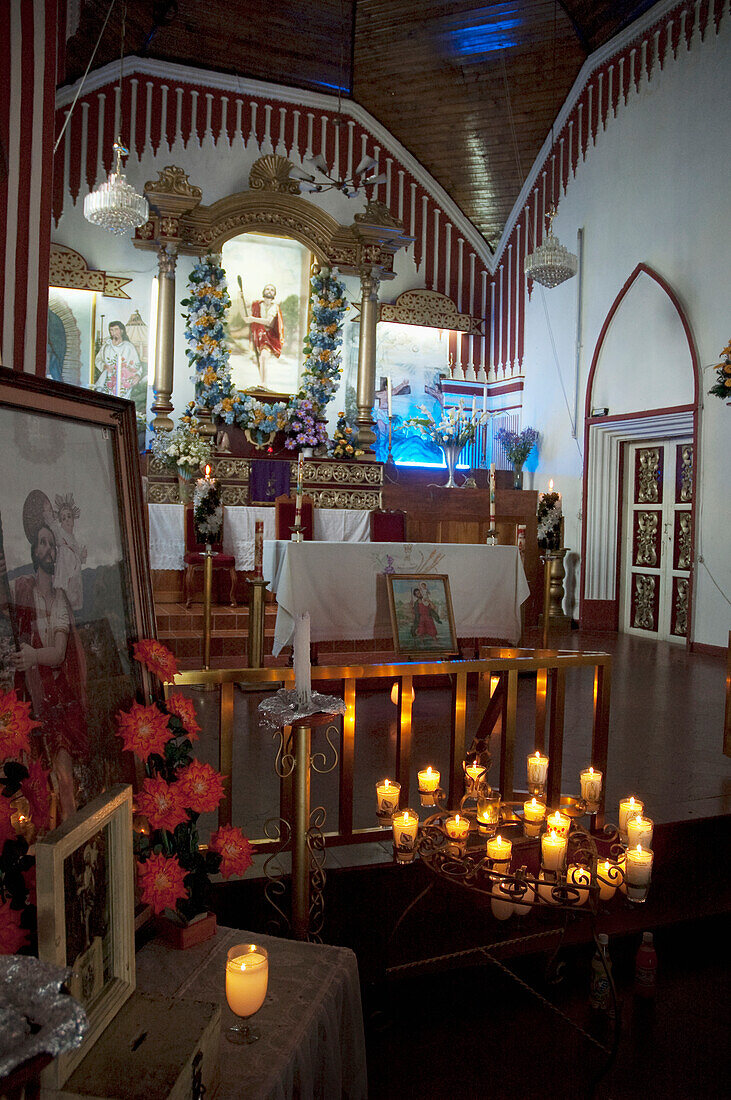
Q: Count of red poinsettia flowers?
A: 12